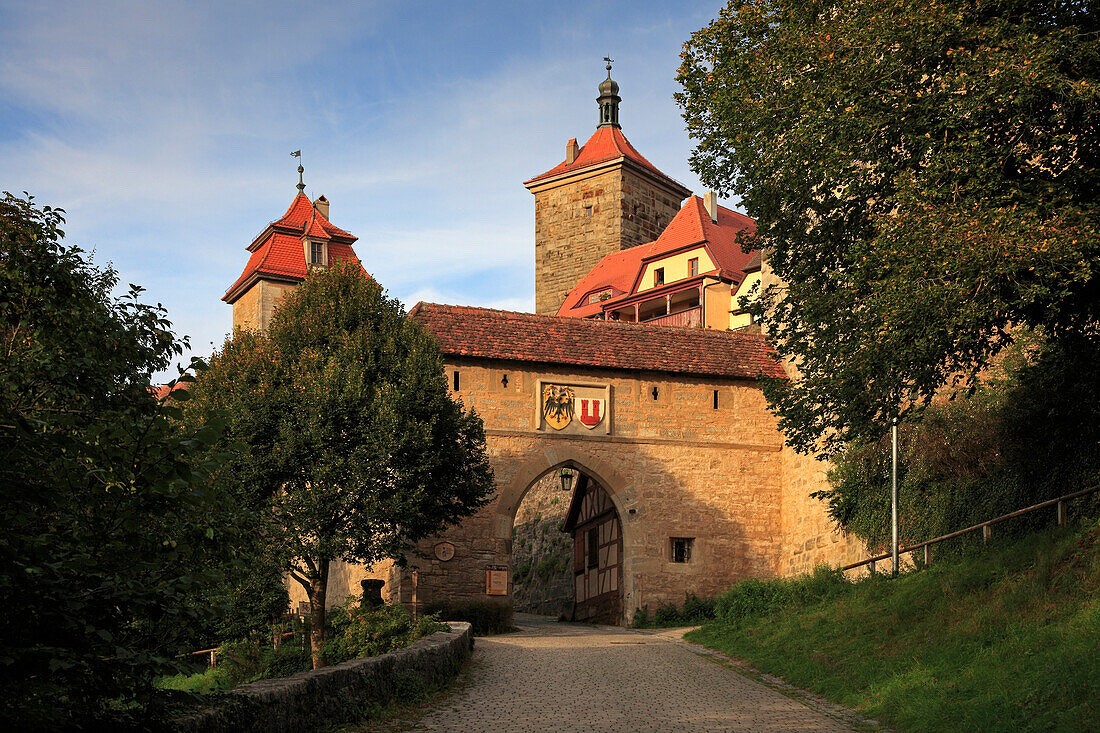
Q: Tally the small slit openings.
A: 4